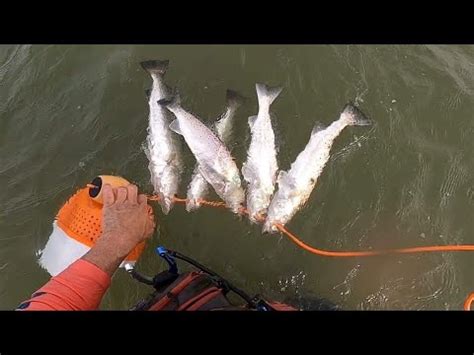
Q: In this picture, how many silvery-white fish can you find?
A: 5